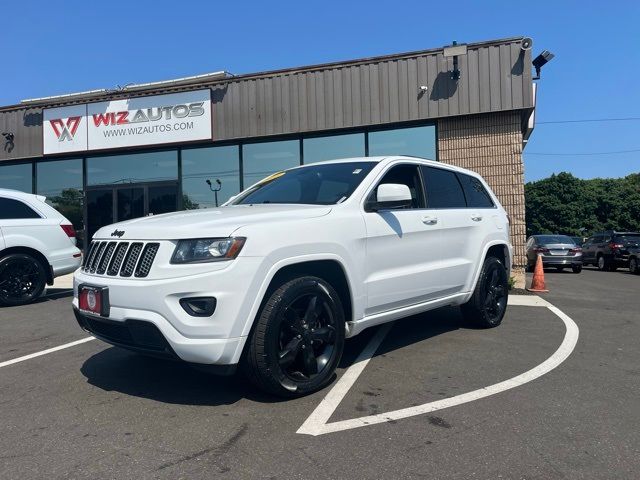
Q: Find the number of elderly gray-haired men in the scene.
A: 0